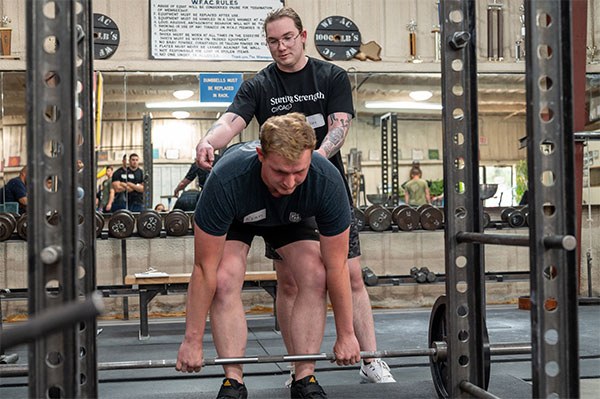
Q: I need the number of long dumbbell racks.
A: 2